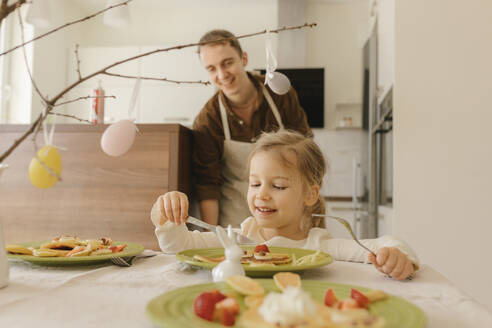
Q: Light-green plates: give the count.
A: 3